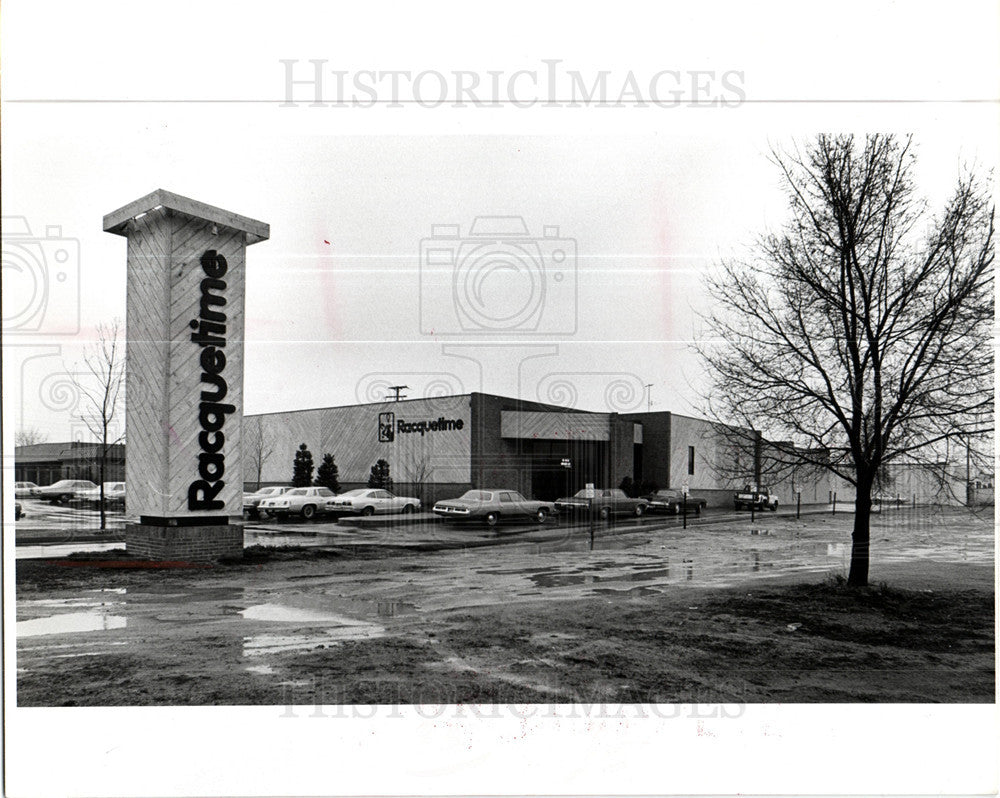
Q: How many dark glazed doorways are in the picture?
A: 1